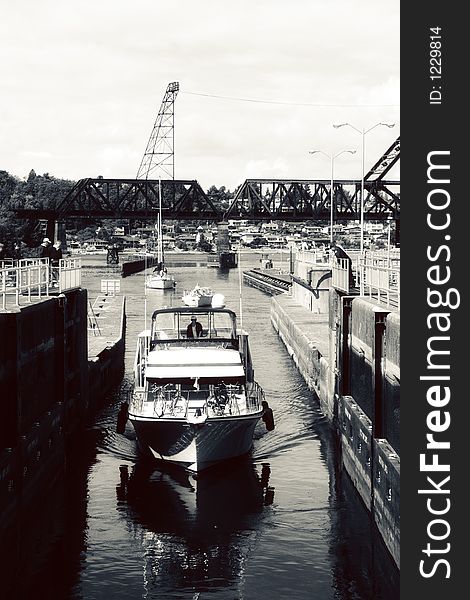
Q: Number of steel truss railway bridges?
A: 1